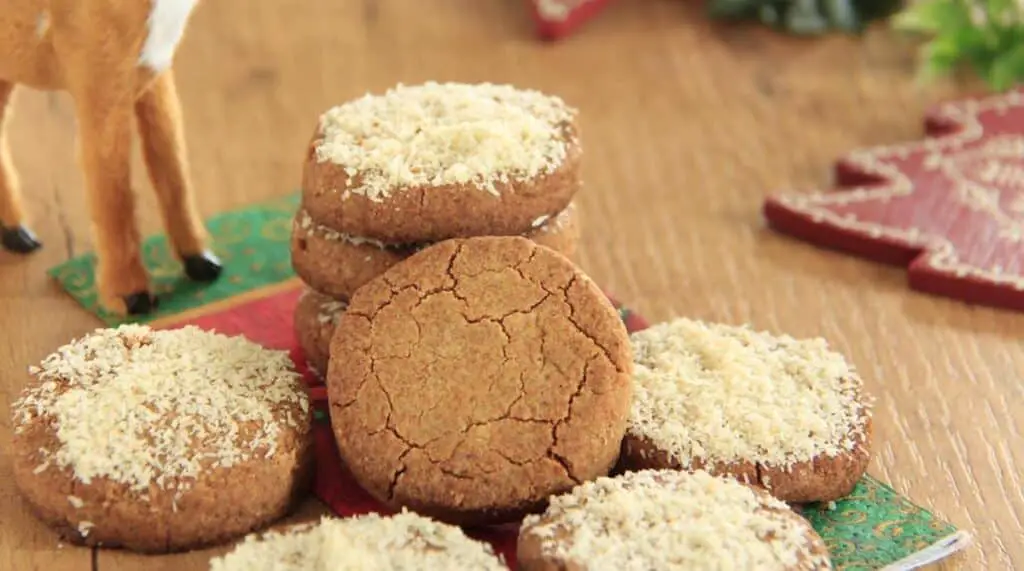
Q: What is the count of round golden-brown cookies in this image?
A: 8